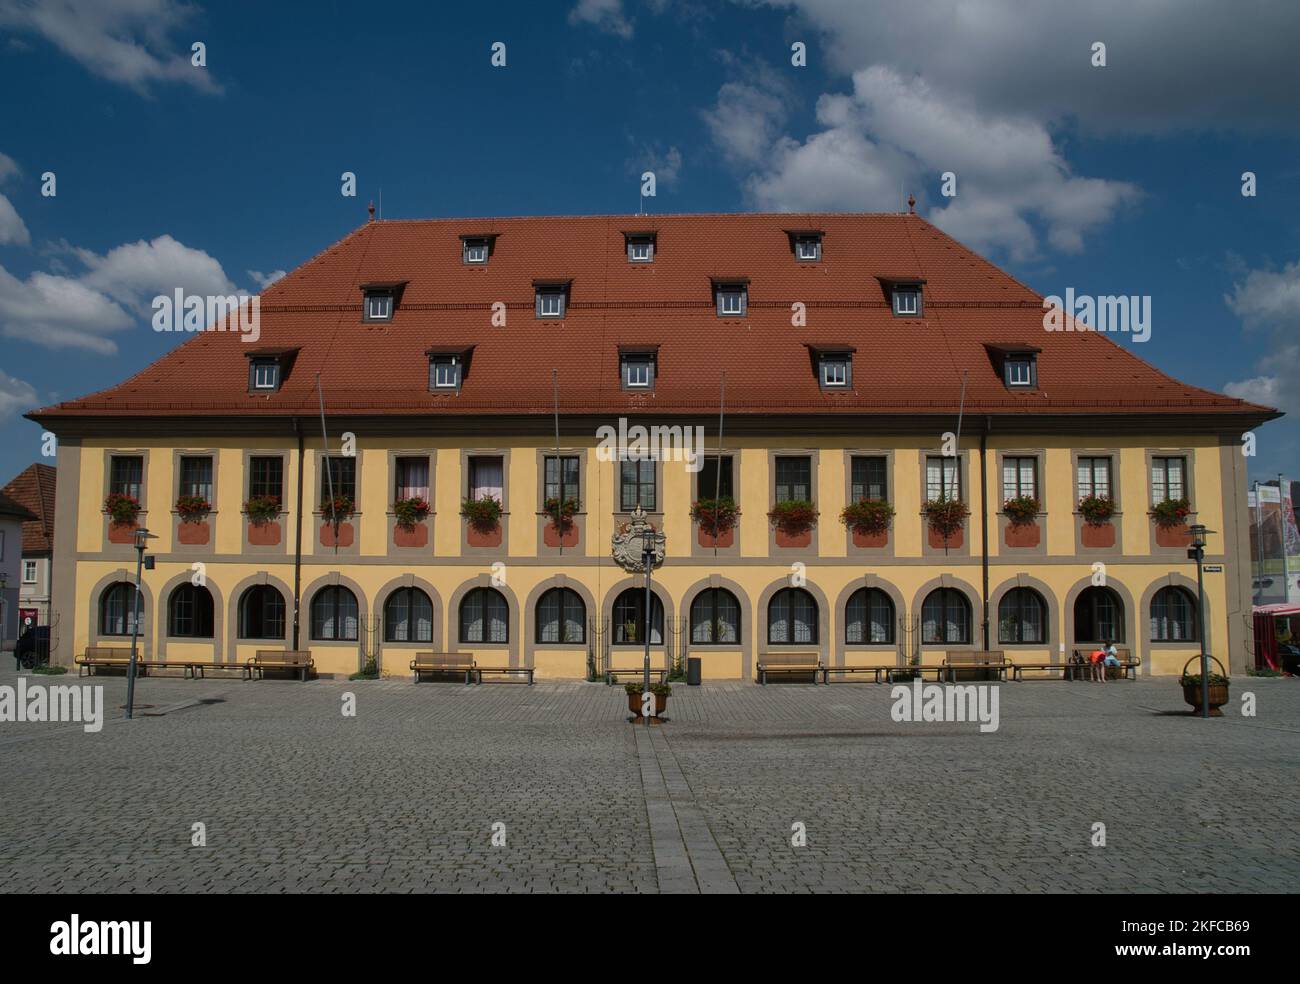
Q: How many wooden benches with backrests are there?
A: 6